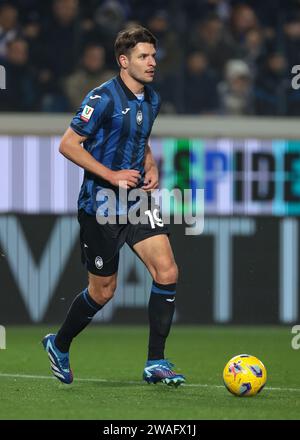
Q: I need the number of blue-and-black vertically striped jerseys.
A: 1